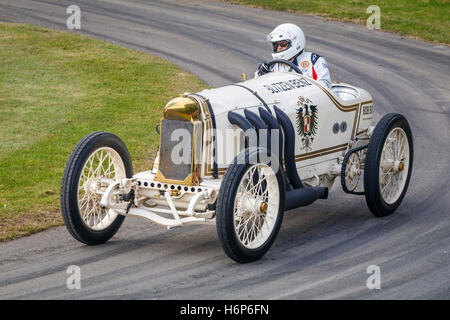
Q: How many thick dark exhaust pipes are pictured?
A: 4